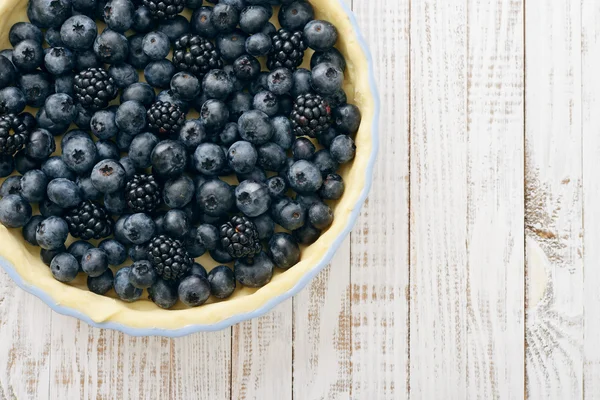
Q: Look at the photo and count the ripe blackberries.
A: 11